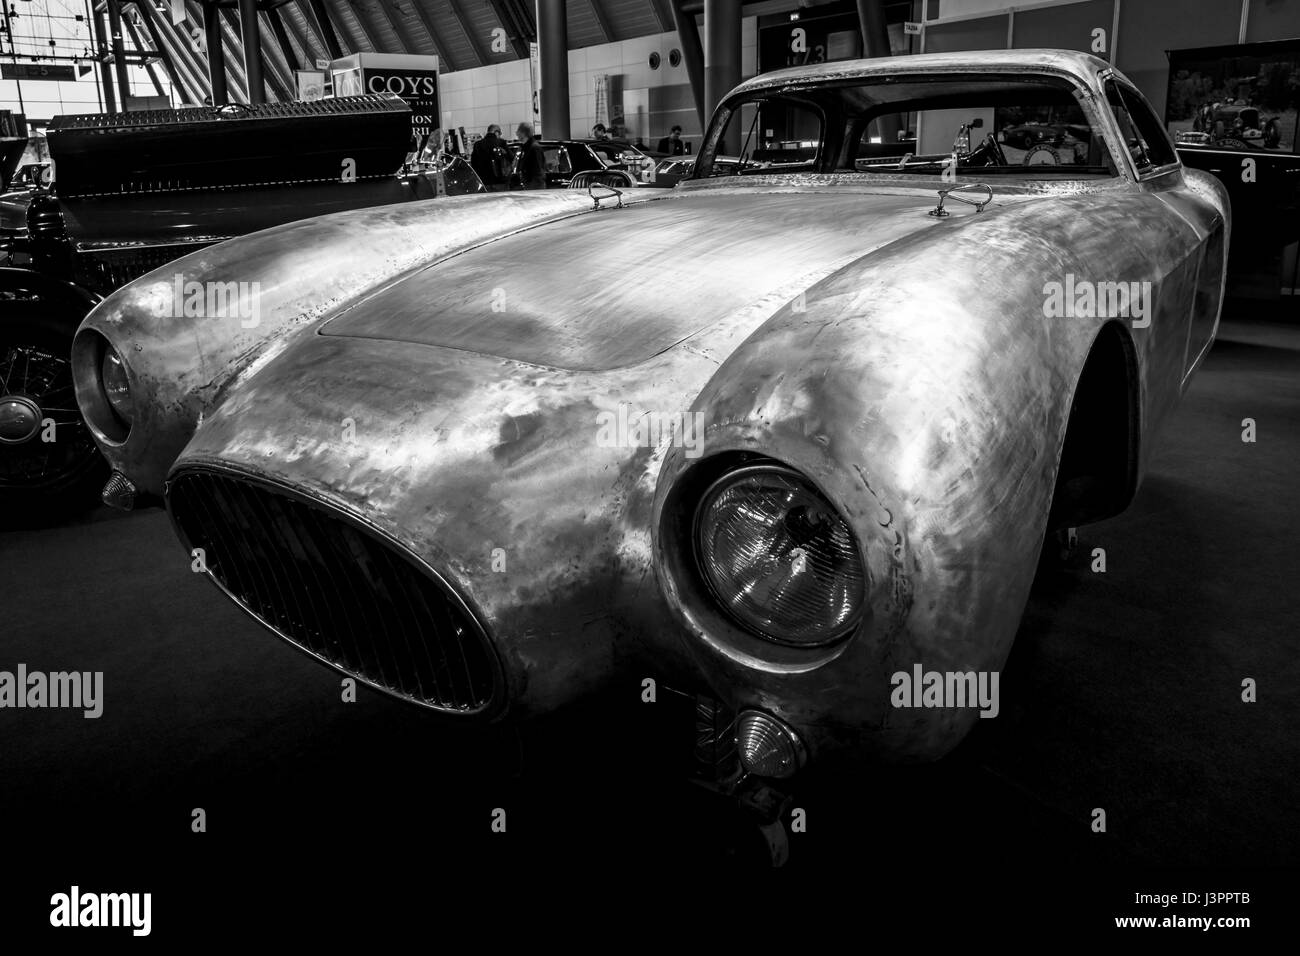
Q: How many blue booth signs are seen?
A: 0